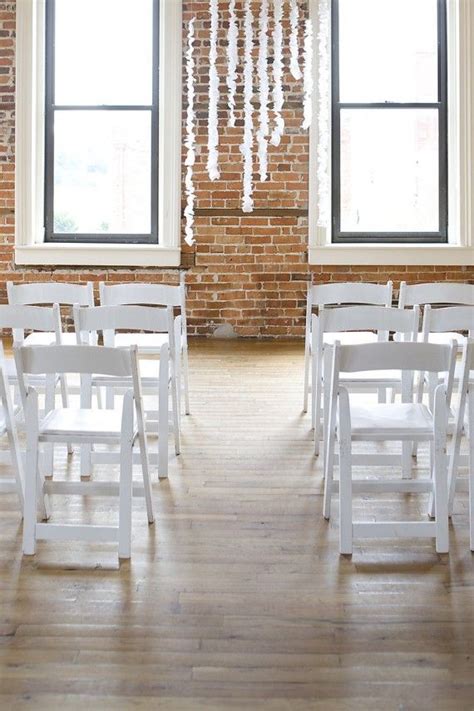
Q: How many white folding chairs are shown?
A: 12